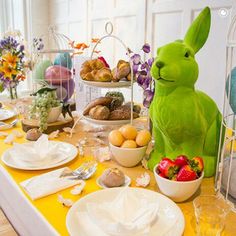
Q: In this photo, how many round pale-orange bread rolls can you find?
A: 4